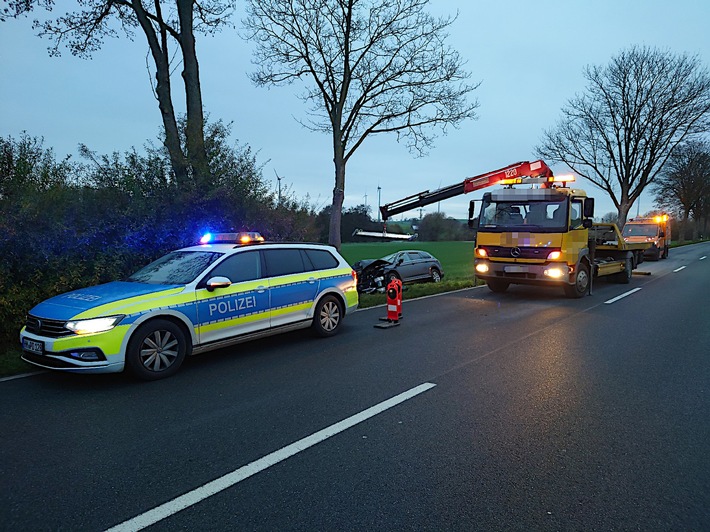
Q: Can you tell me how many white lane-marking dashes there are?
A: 4